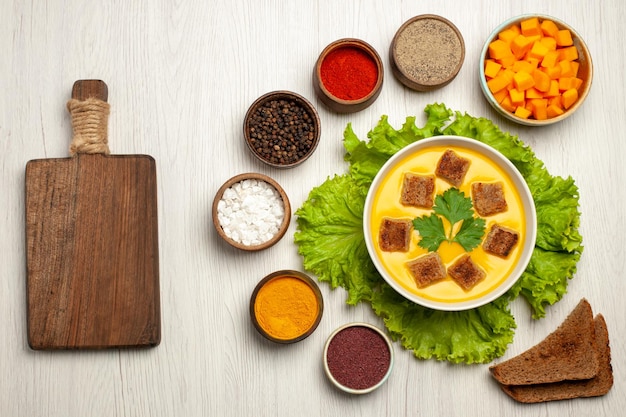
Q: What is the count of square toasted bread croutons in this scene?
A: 7